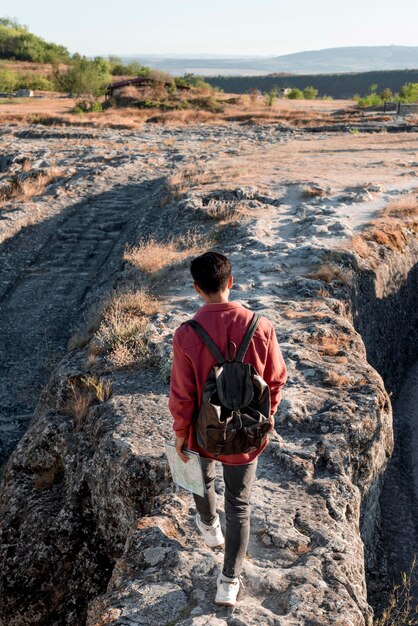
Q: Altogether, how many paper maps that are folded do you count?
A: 1